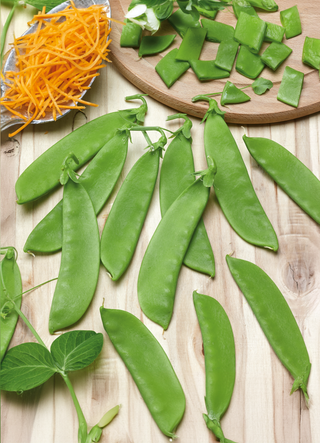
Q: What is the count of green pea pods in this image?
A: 12